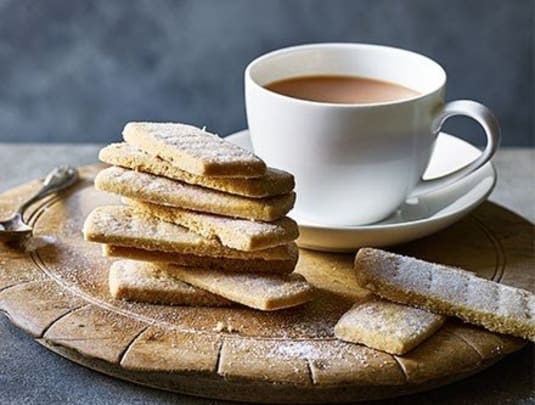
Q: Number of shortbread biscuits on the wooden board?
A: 10